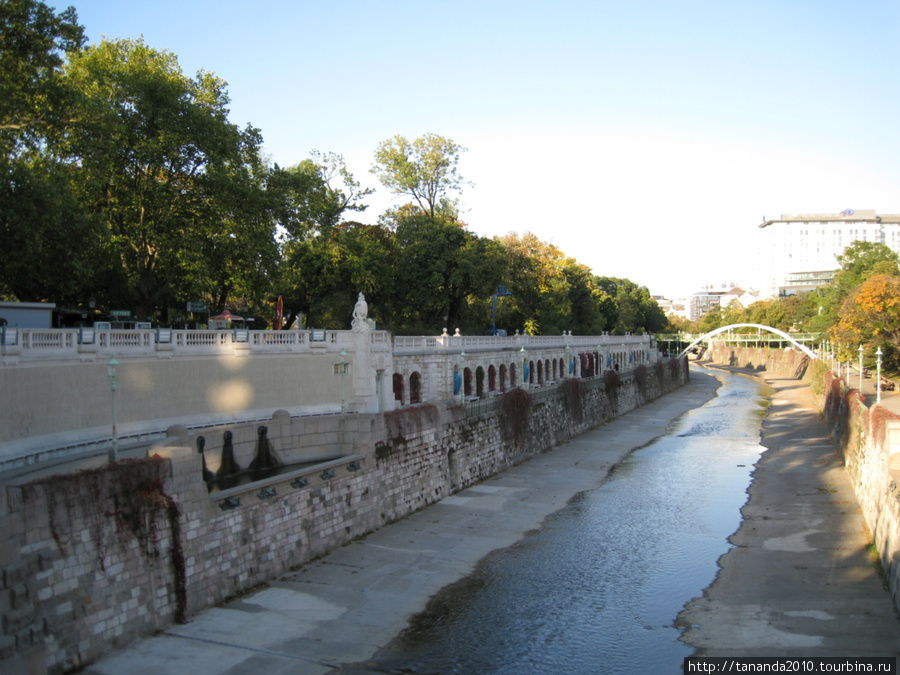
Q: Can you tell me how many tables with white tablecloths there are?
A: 0